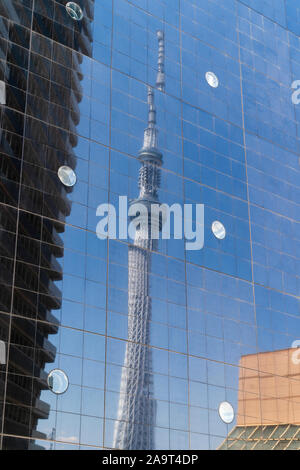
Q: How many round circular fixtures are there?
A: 6